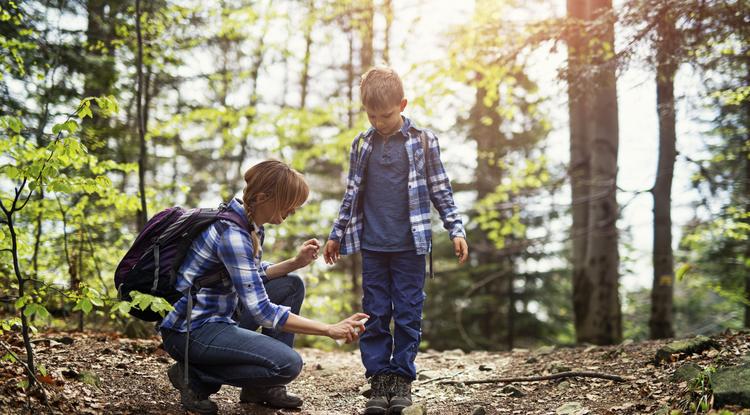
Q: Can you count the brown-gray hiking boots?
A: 4